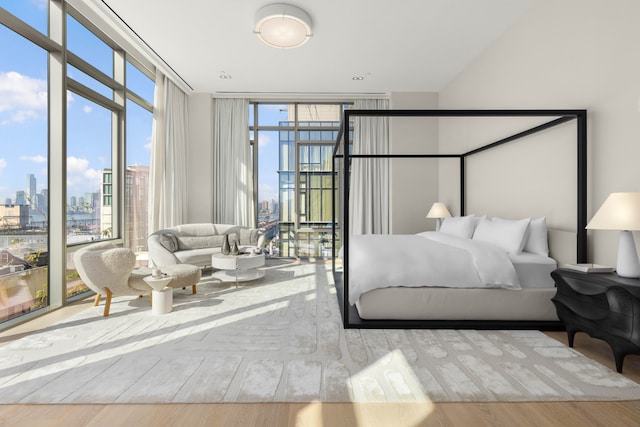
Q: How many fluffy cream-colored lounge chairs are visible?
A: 1